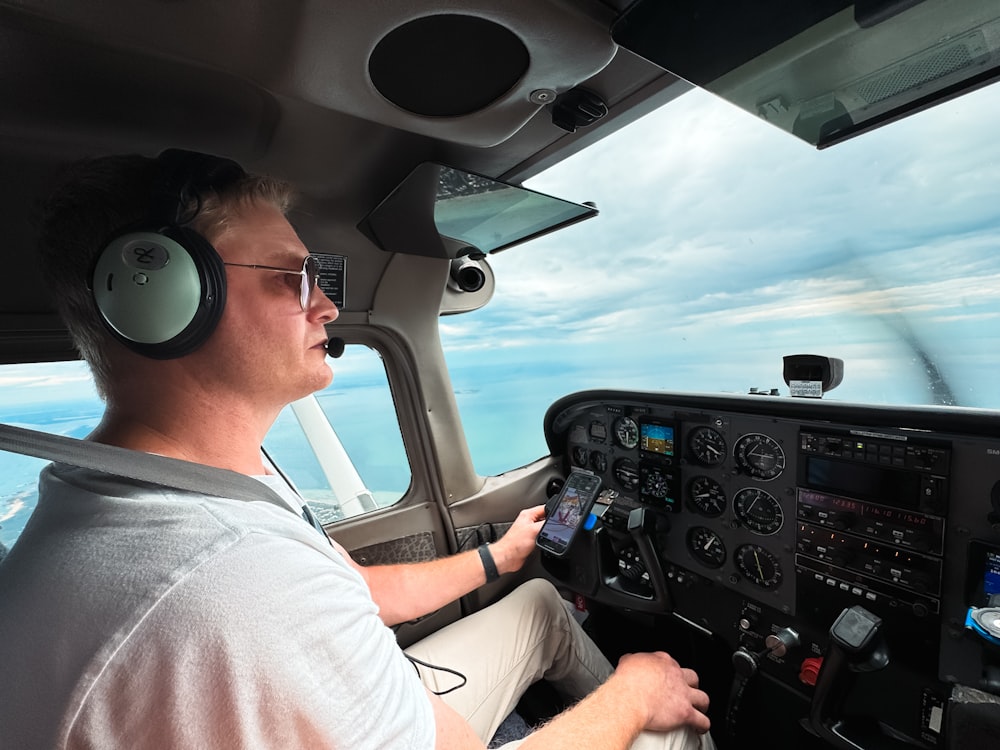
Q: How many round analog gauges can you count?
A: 10